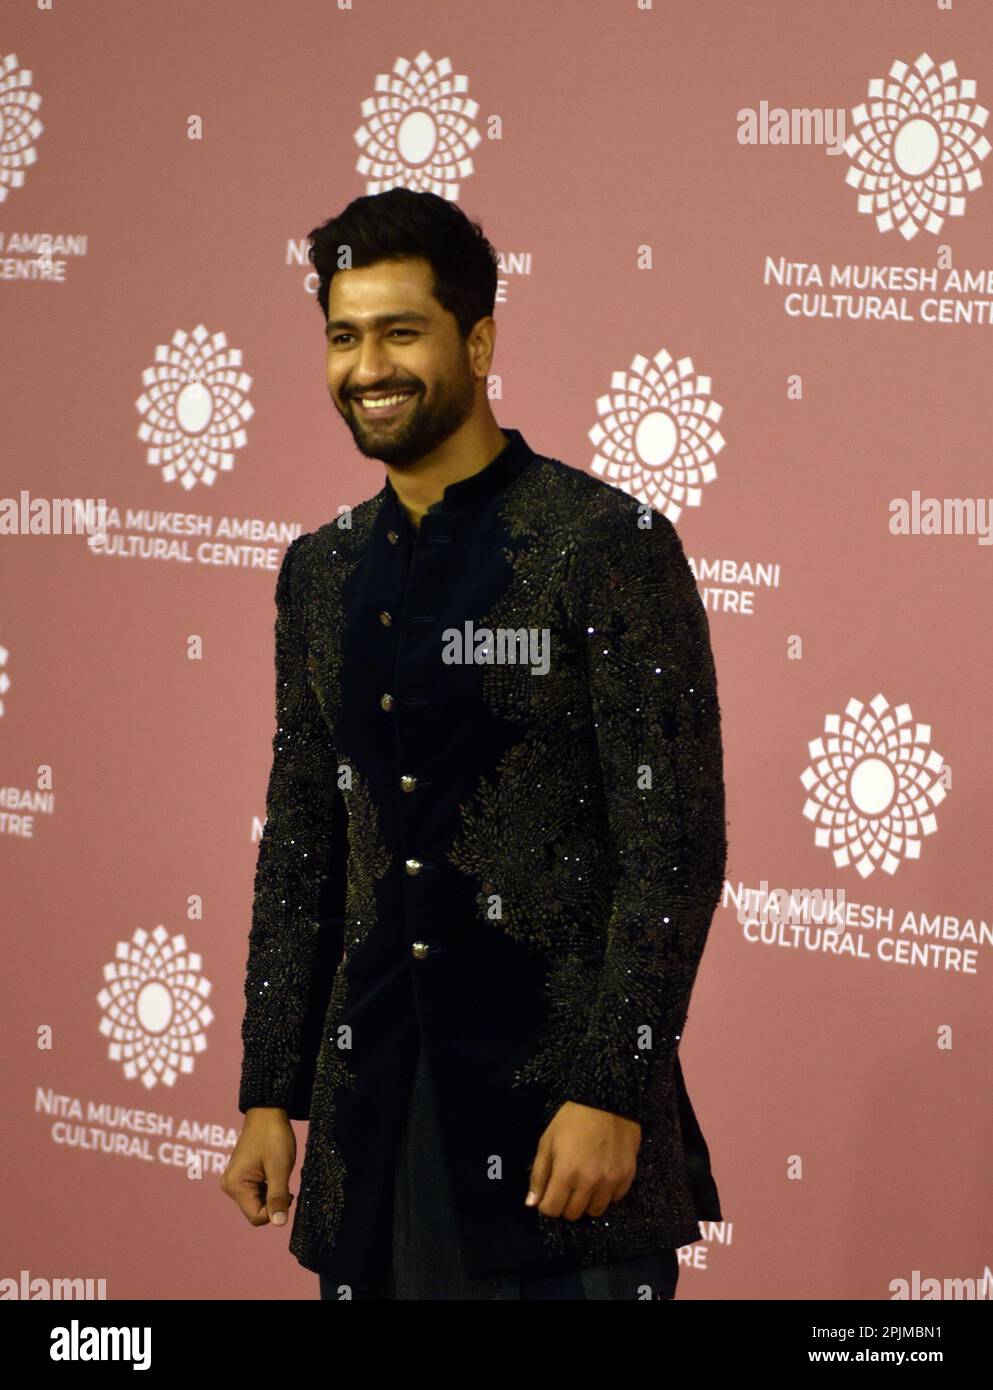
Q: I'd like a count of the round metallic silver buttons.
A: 6